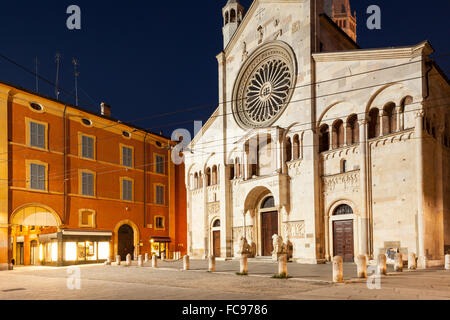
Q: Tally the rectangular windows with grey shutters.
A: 8